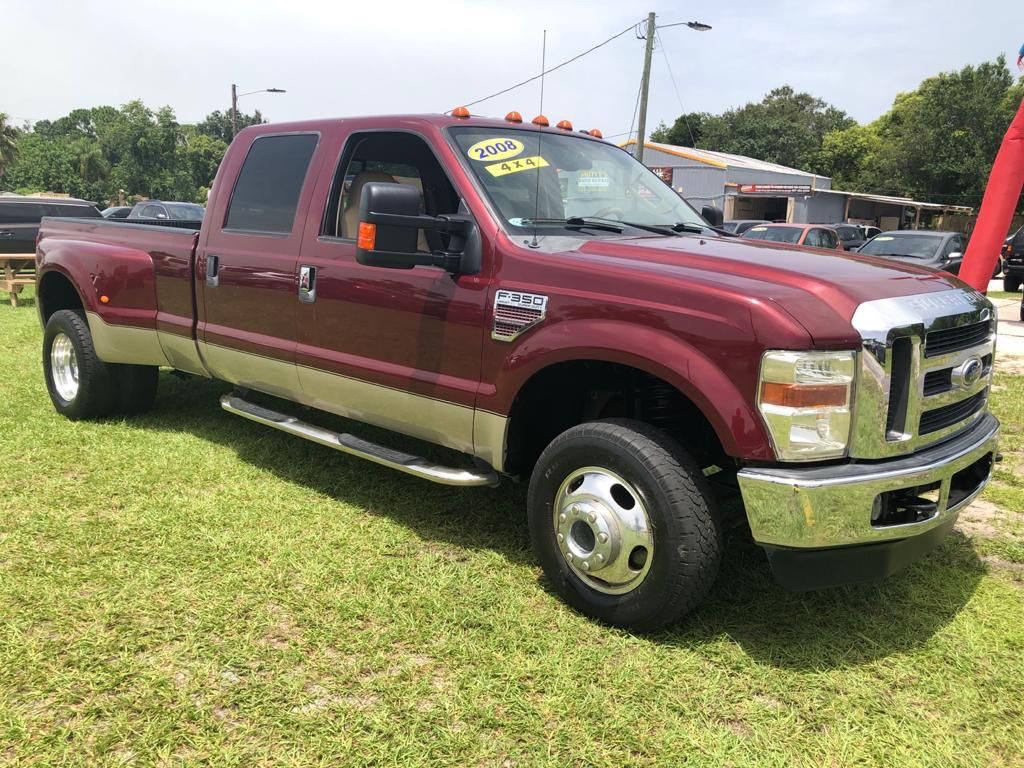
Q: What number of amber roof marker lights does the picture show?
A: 5